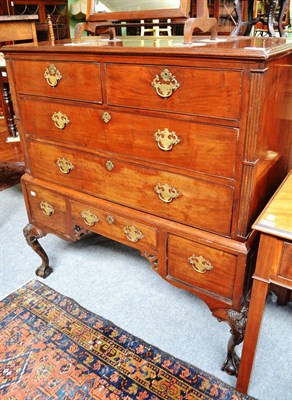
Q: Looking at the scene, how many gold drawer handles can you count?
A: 10